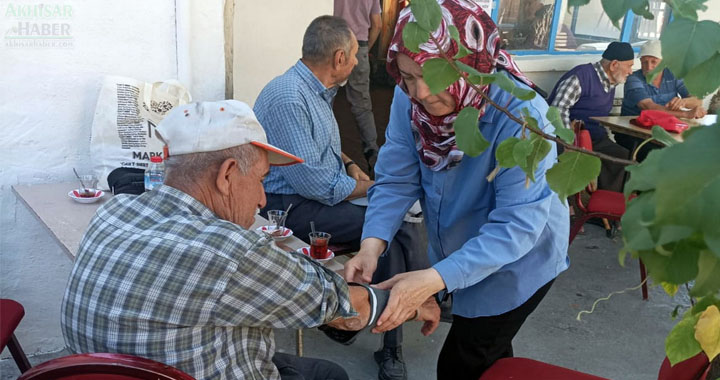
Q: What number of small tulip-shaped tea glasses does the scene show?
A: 3